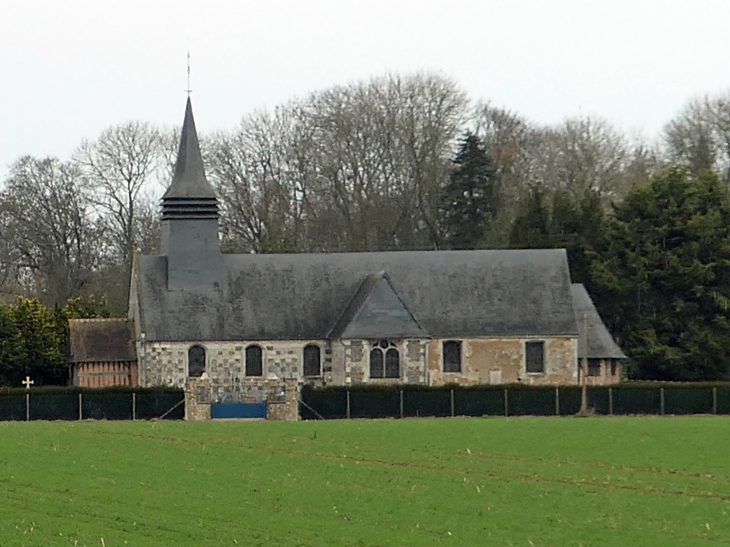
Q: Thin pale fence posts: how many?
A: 11